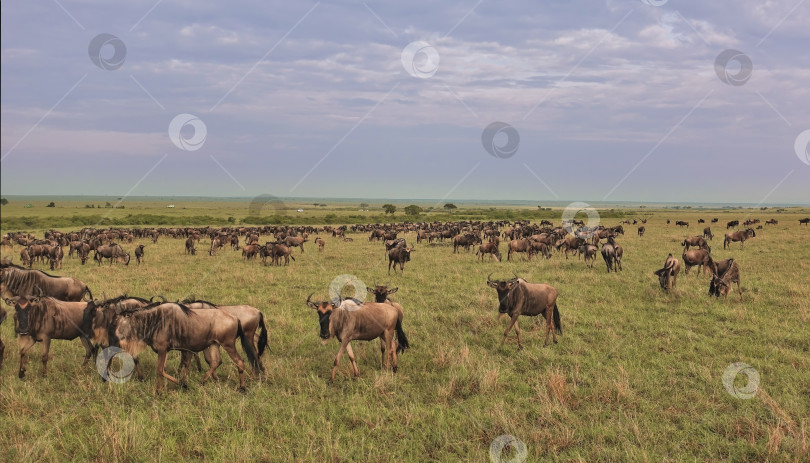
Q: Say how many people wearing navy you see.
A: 0